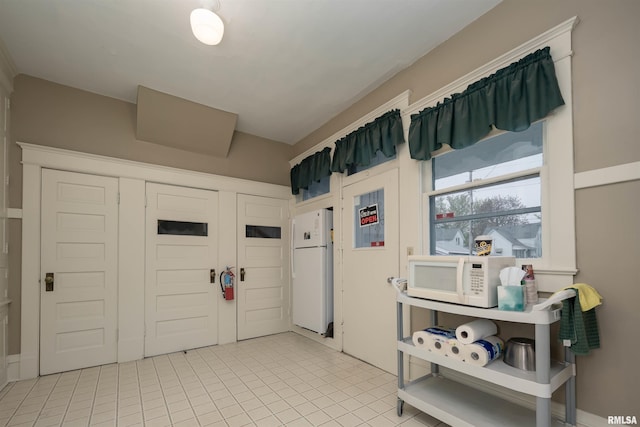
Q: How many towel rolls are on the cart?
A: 5